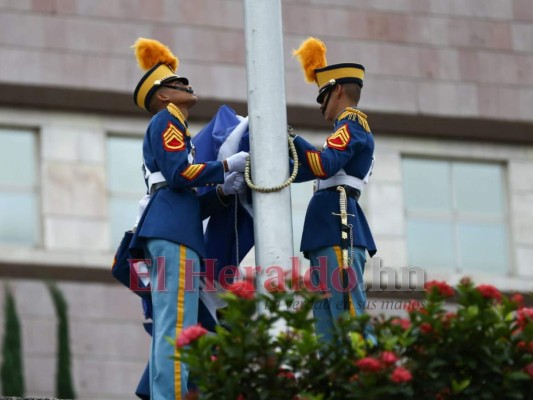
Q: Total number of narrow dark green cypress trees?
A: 2